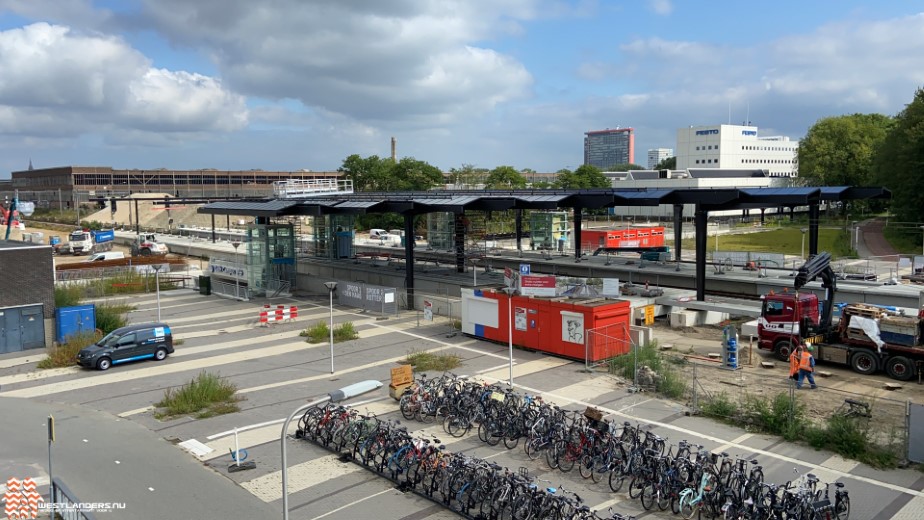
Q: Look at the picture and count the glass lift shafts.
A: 4